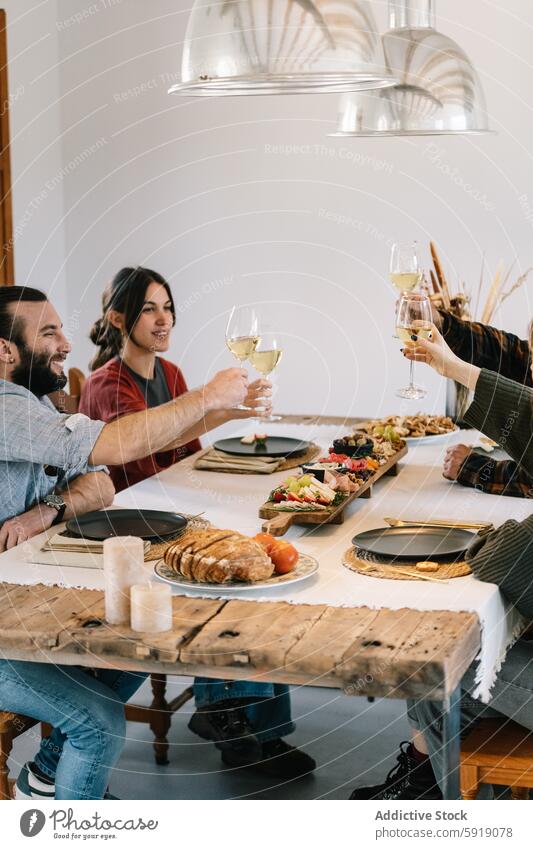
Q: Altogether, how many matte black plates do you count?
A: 3